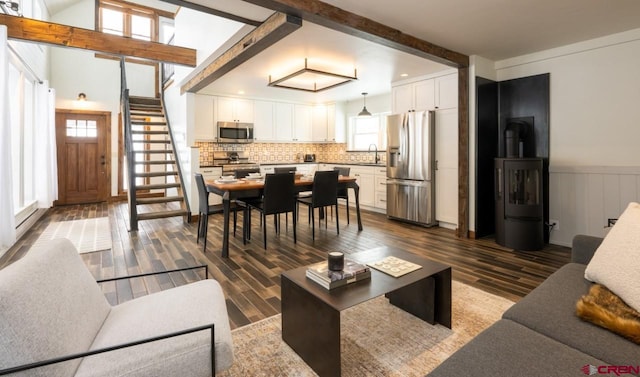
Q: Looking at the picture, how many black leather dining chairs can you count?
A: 6